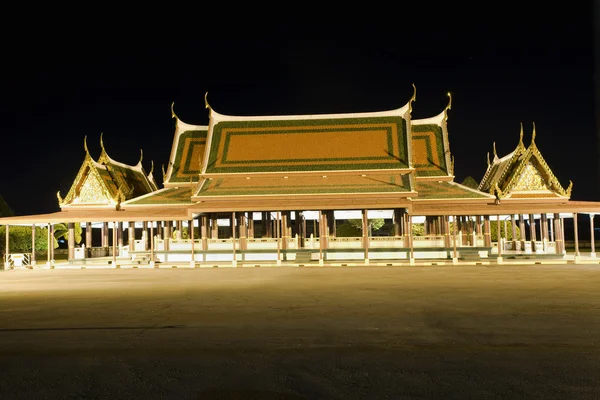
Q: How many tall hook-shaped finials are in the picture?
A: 12